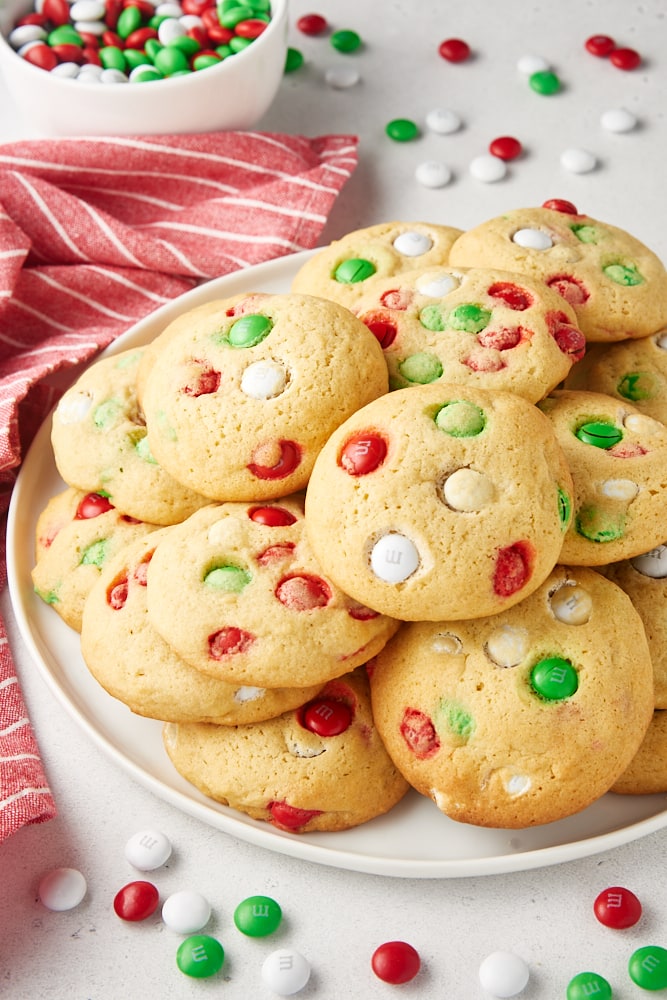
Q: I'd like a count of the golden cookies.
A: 15